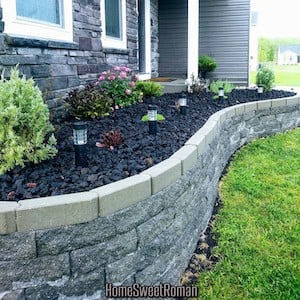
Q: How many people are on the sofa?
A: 0